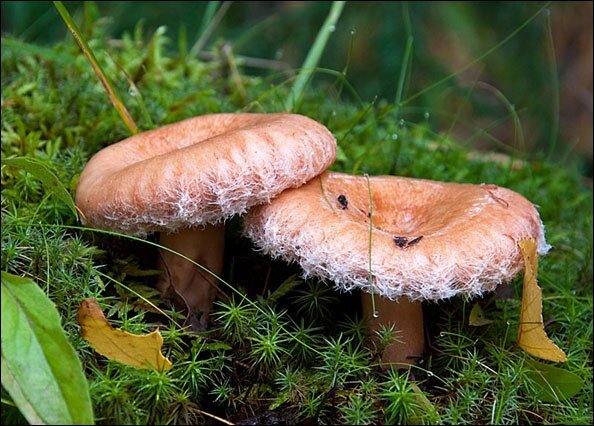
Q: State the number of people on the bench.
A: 0